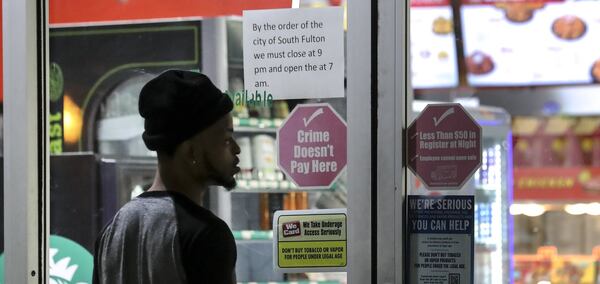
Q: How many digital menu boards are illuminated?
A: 2